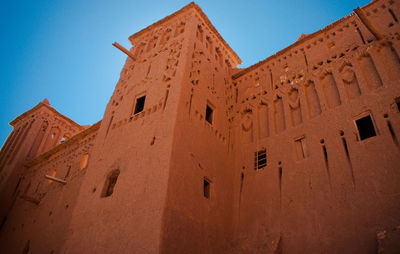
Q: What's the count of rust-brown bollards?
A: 0